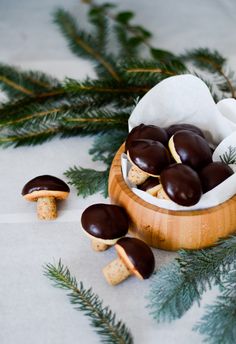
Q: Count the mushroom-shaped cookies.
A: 10